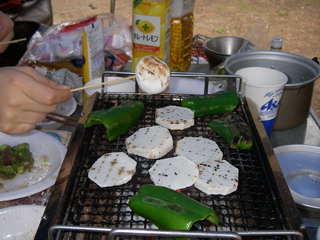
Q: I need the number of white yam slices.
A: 6